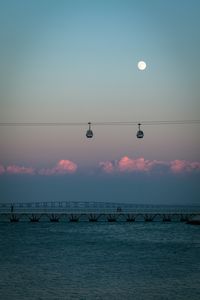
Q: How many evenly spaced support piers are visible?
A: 10